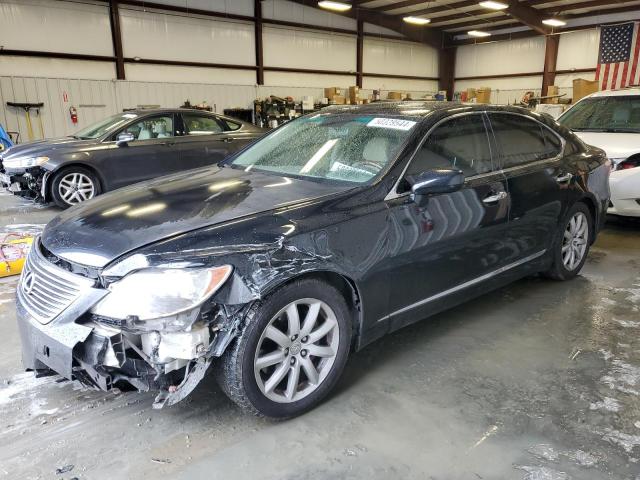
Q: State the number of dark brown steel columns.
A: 5